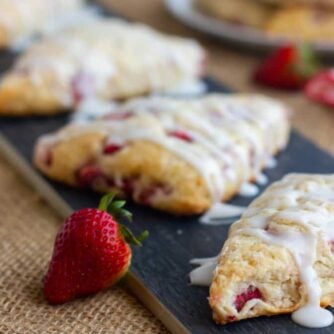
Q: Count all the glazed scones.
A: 4